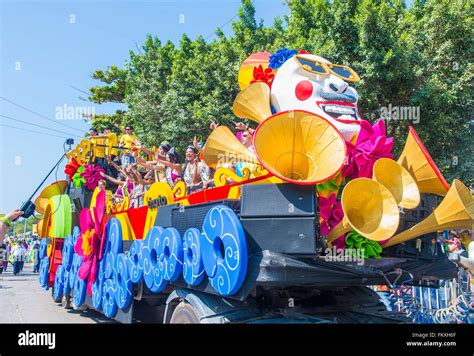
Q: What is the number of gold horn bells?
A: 7